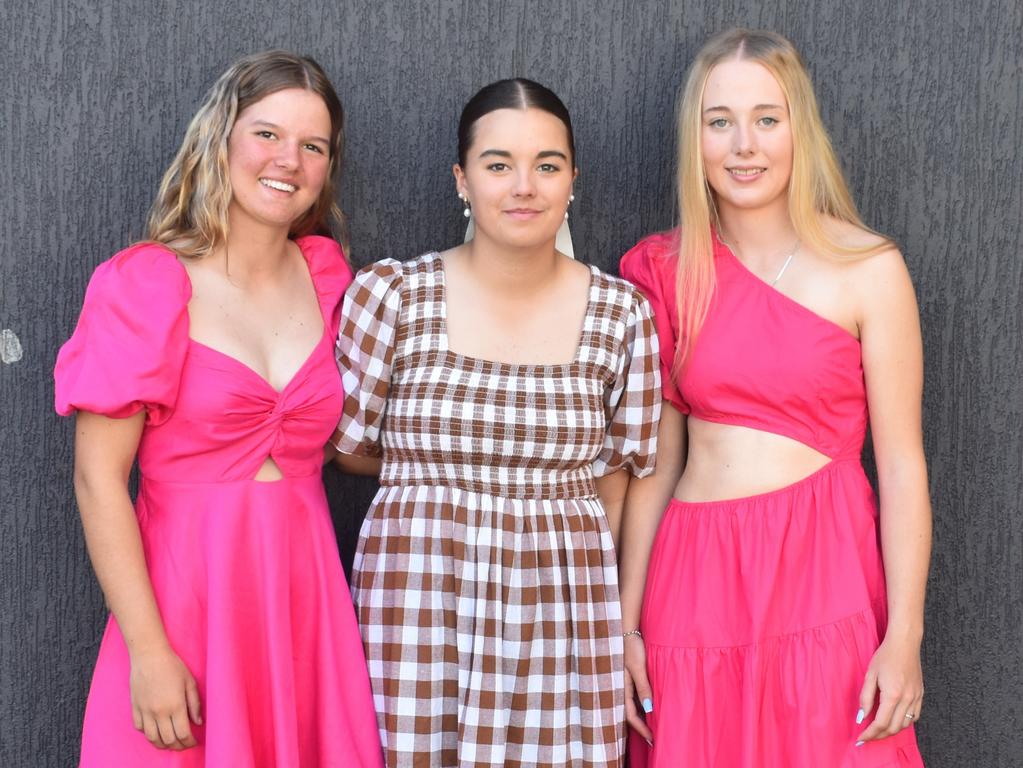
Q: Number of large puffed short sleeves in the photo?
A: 5